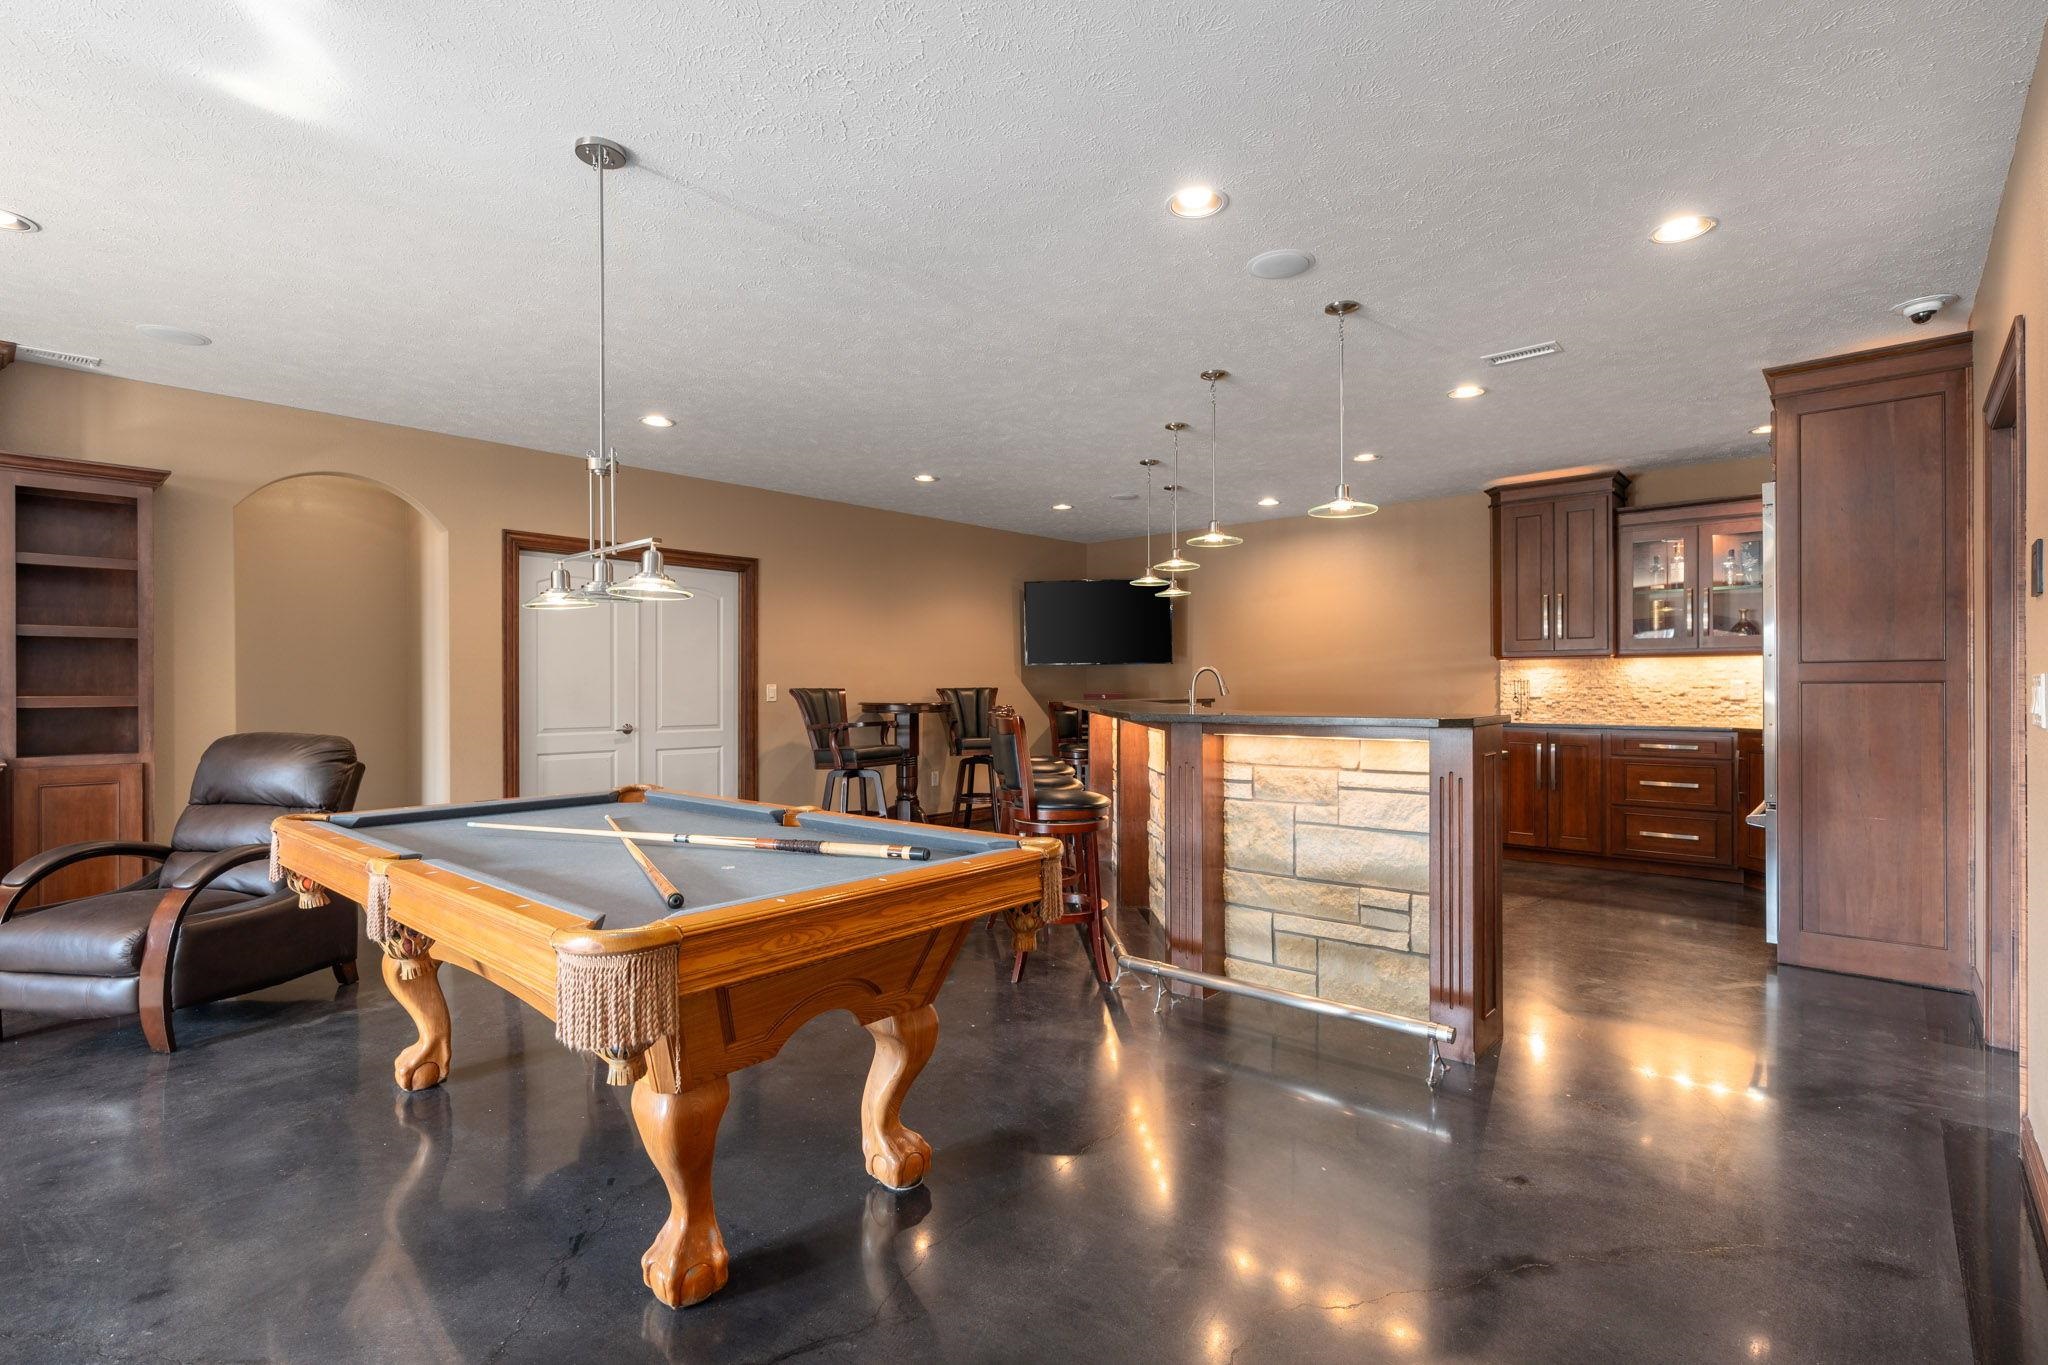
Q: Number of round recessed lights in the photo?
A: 10